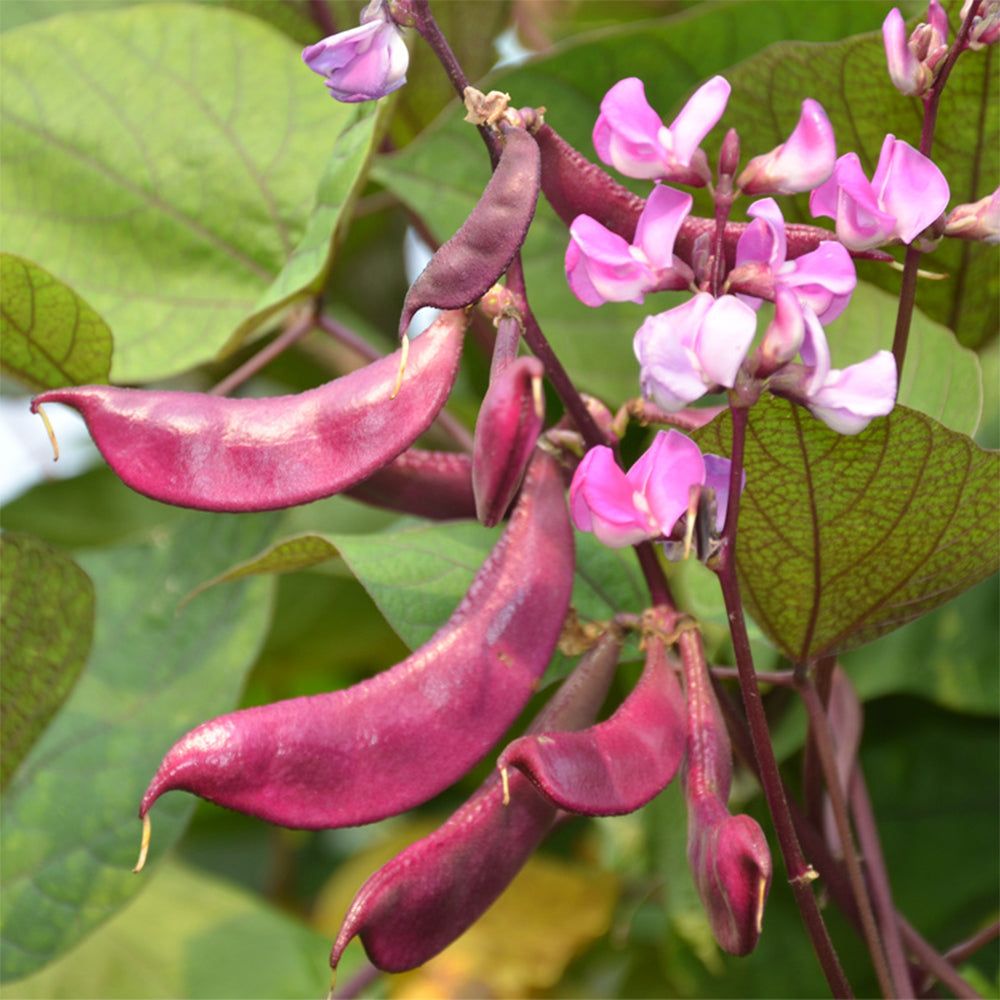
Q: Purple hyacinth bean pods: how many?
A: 9